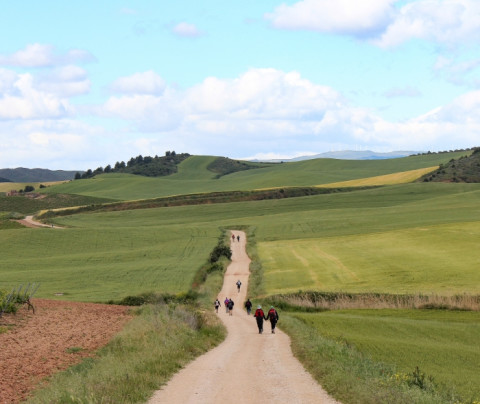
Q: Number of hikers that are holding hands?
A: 2